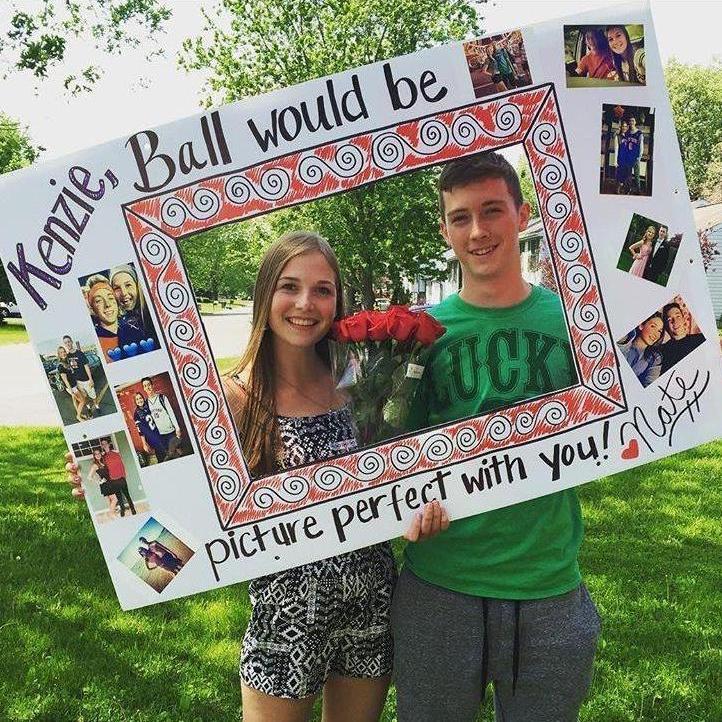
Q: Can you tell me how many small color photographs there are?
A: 10